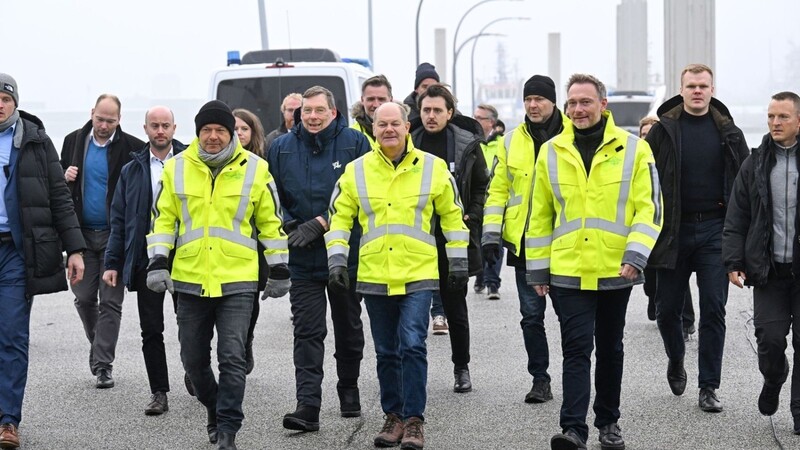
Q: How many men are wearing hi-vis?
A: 6